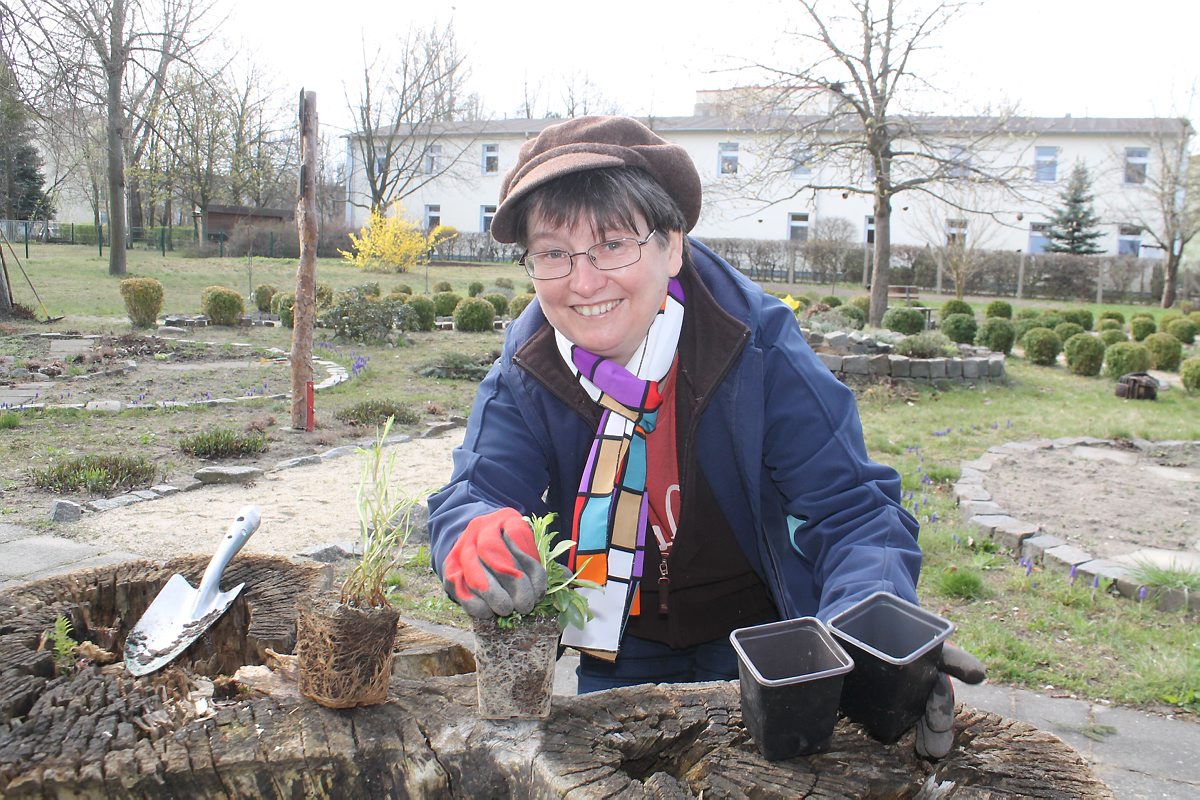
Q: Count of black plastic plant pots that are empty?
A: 2